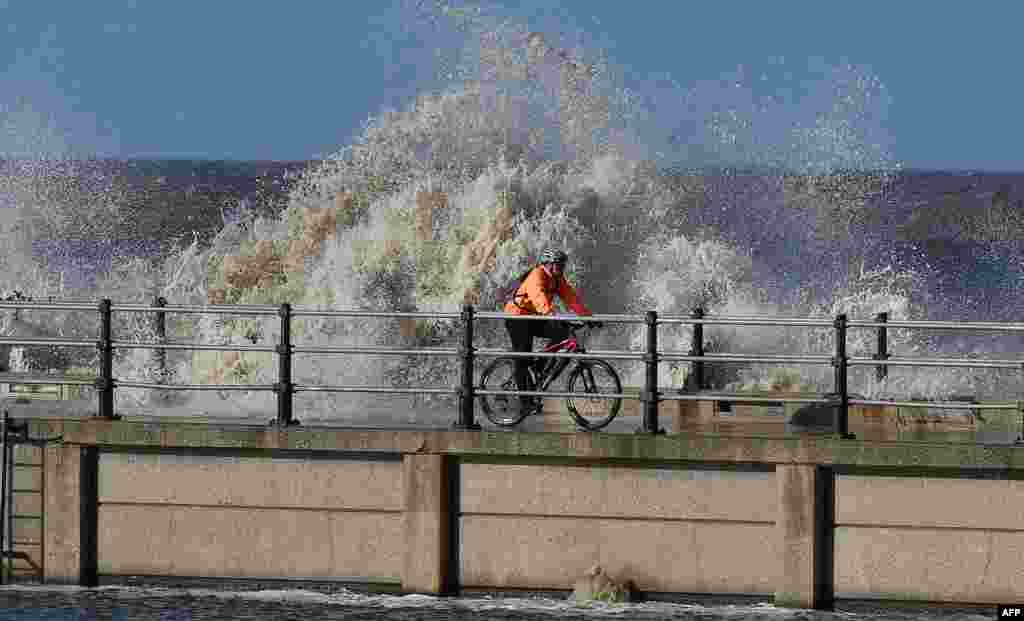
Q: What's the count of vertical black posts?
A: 8